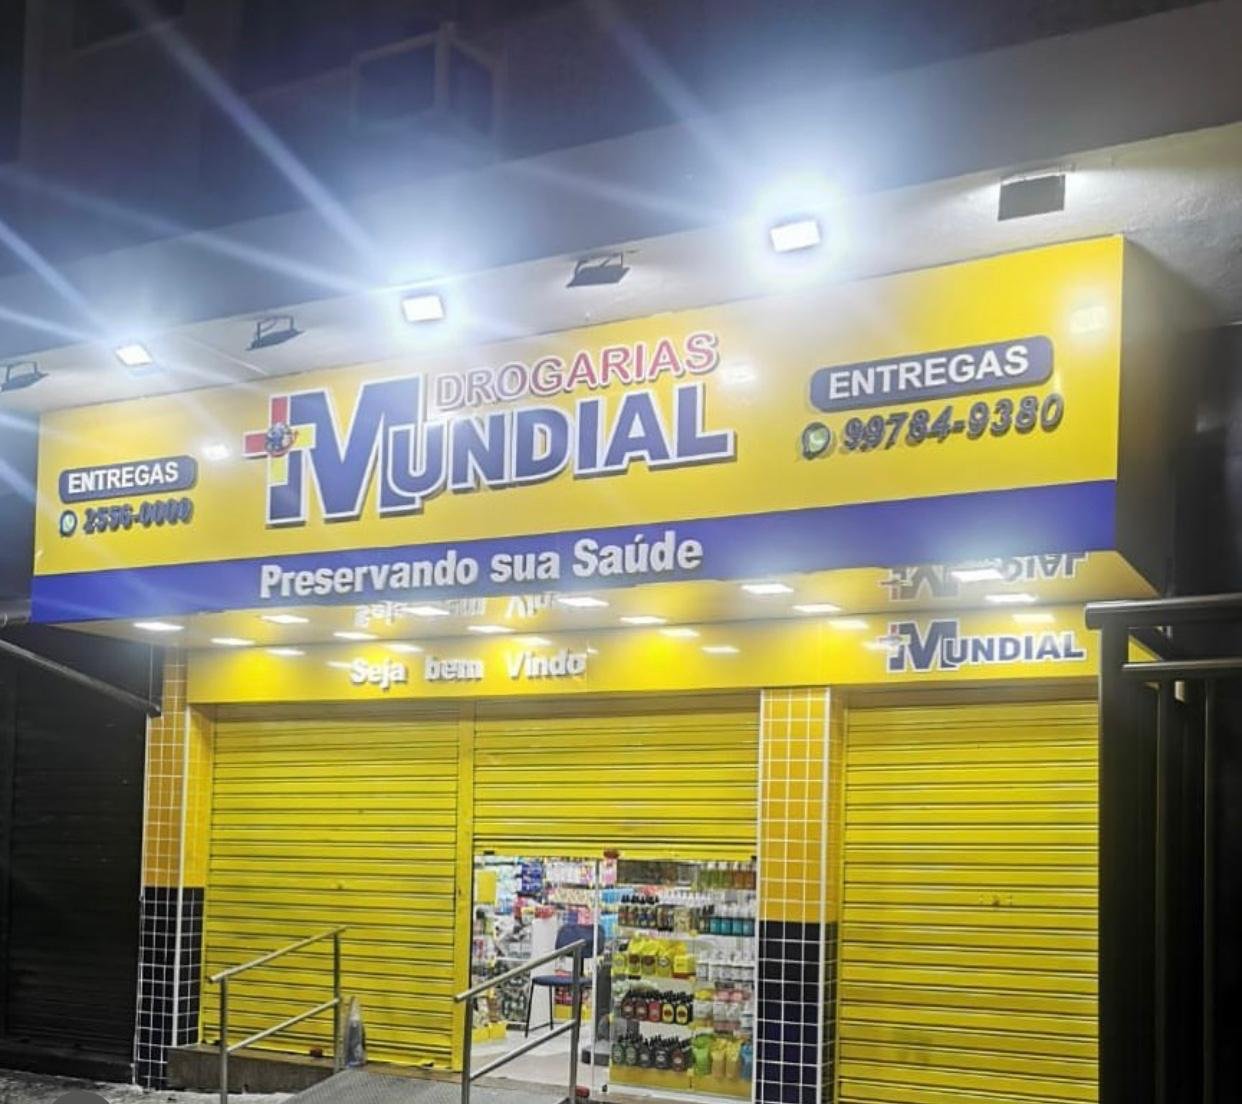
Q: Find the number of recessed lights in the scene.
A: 12